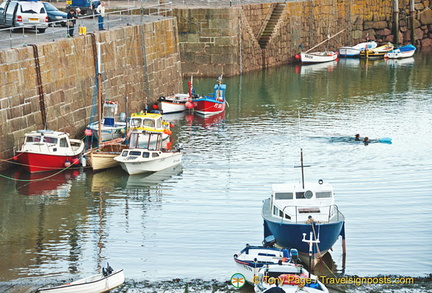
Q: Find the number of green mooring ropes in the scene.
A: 1